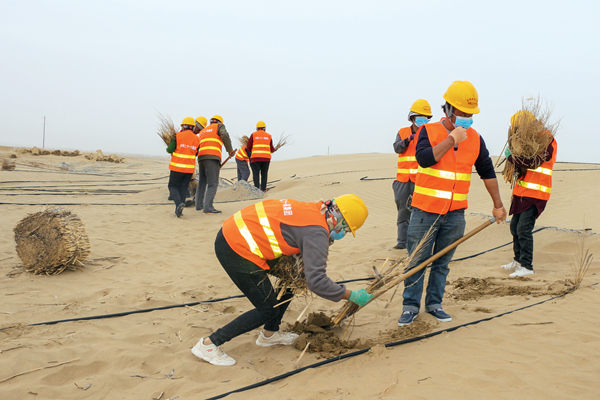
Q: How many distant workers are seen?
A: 5